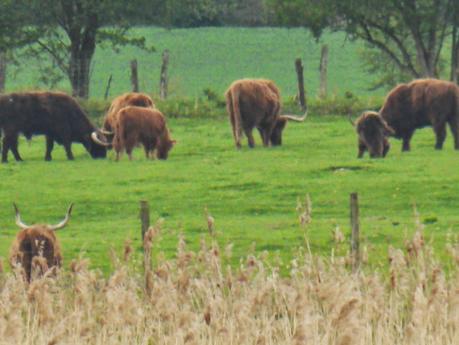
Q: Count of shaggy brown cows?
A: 6